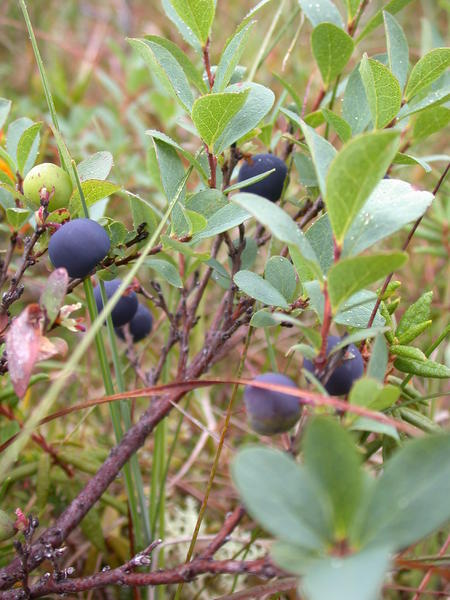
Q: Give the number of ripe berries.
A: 6